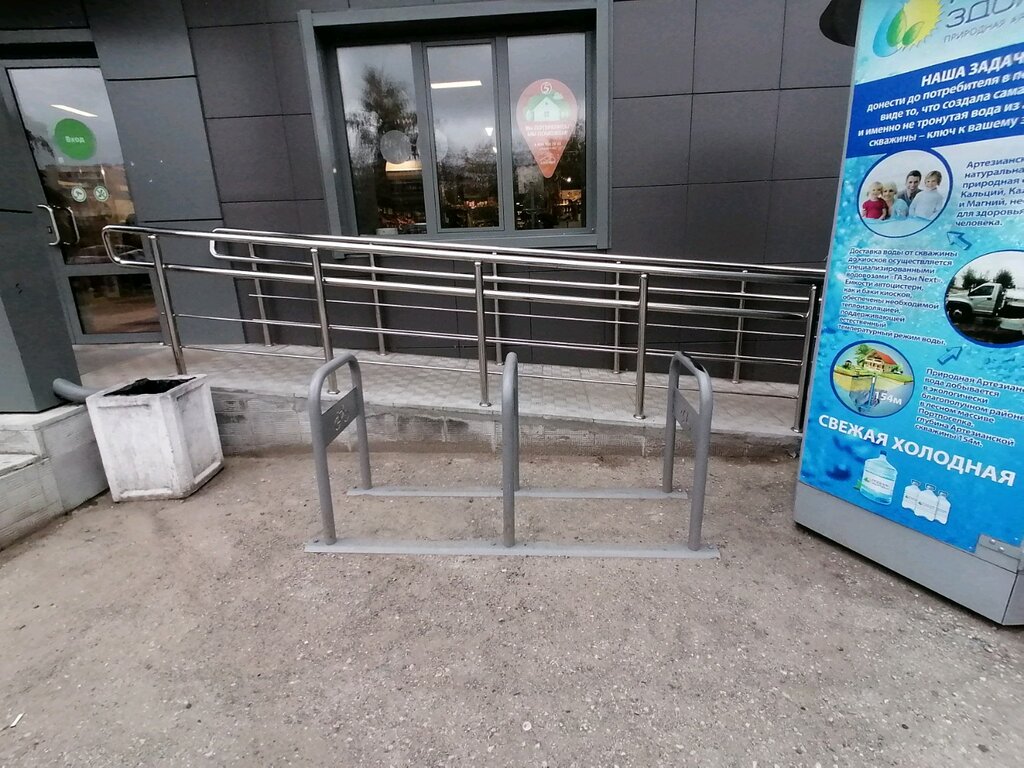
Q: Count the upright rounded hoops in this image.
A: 3